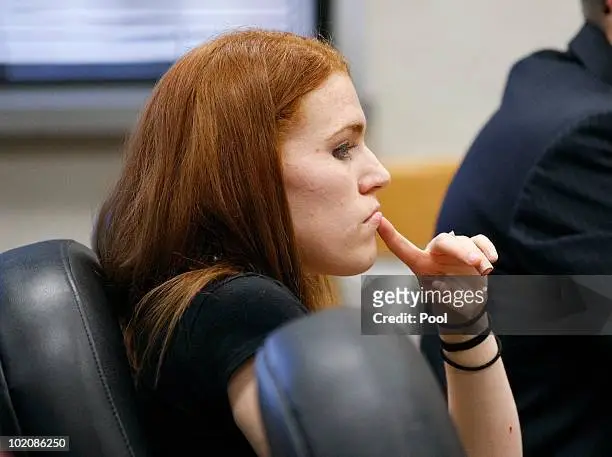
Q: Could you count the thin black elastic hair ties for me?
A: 3